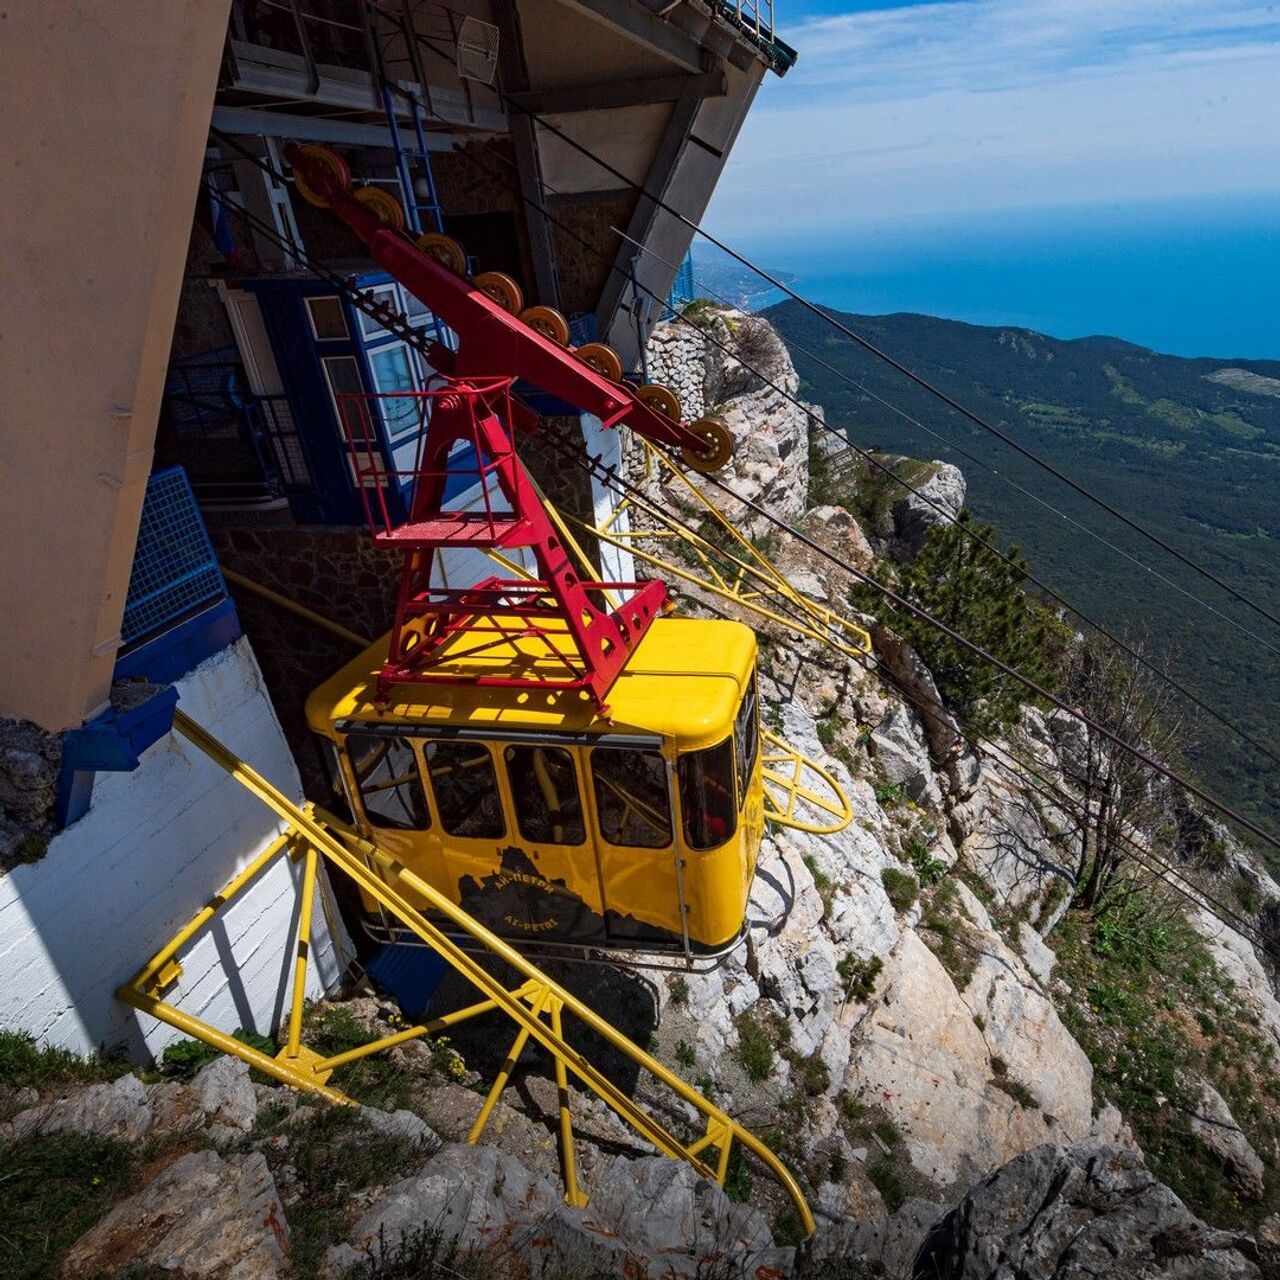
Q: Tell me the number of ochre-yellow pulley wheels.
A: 8